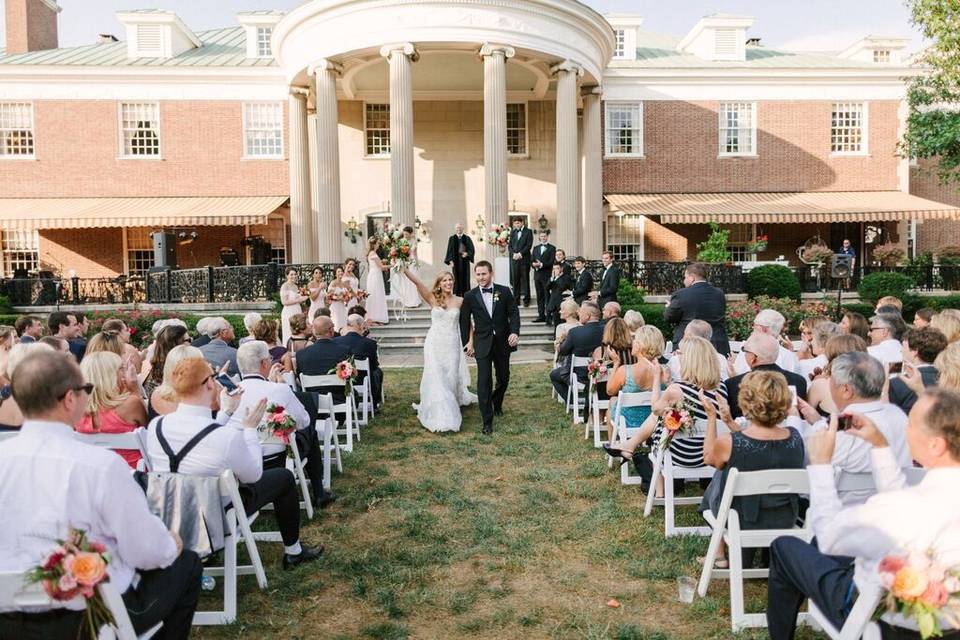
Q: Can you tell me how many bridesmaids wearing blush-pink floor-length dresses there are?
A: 6